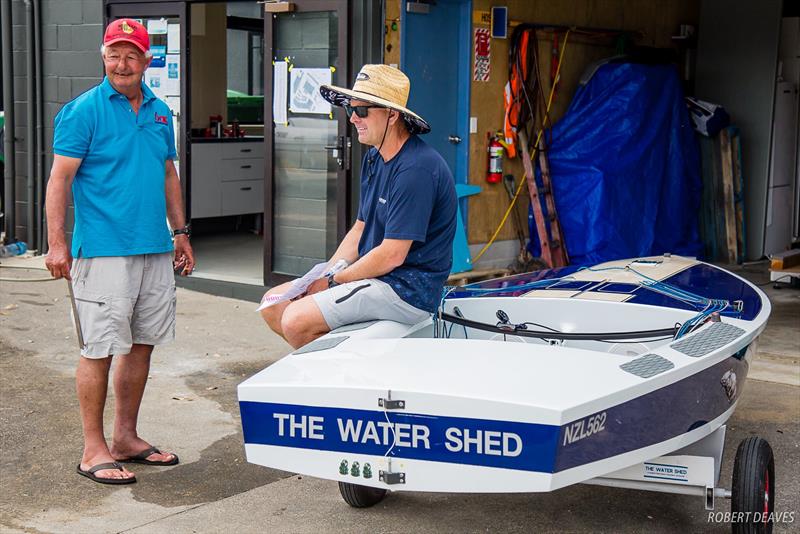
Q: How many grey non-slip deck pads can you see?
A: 4